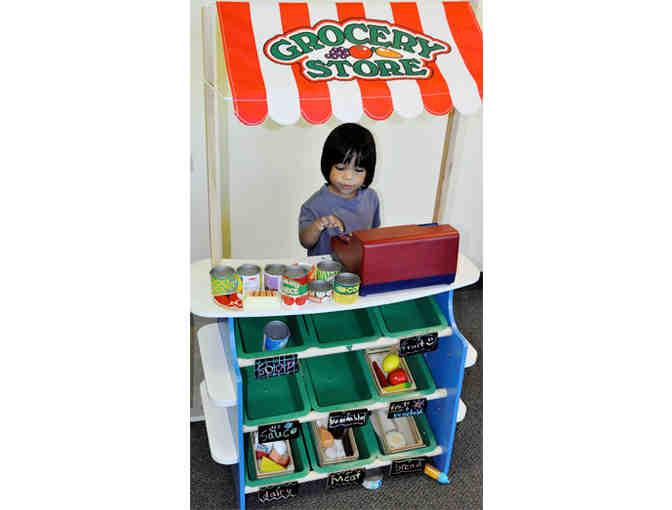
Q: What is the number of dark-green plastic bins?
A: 9